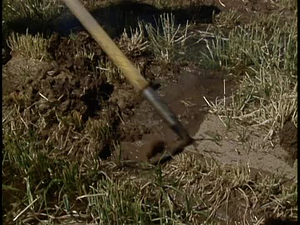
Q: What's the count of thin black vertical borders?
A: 2